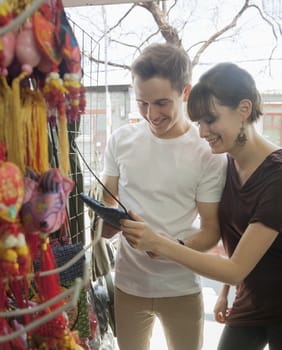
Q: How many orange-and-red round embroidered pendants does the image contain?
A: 2